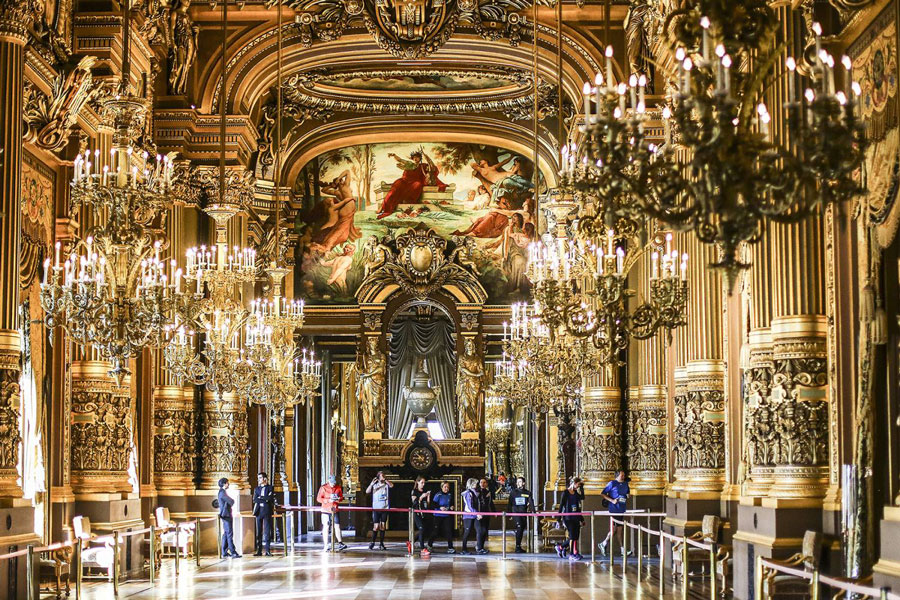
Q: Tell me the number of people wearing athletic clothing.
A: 9